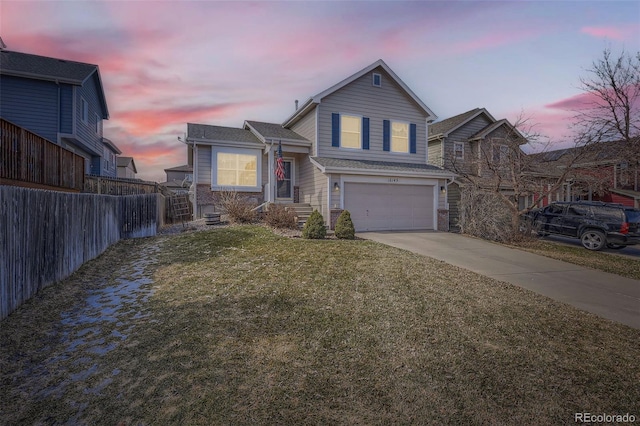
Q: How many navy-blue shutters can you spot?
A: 4